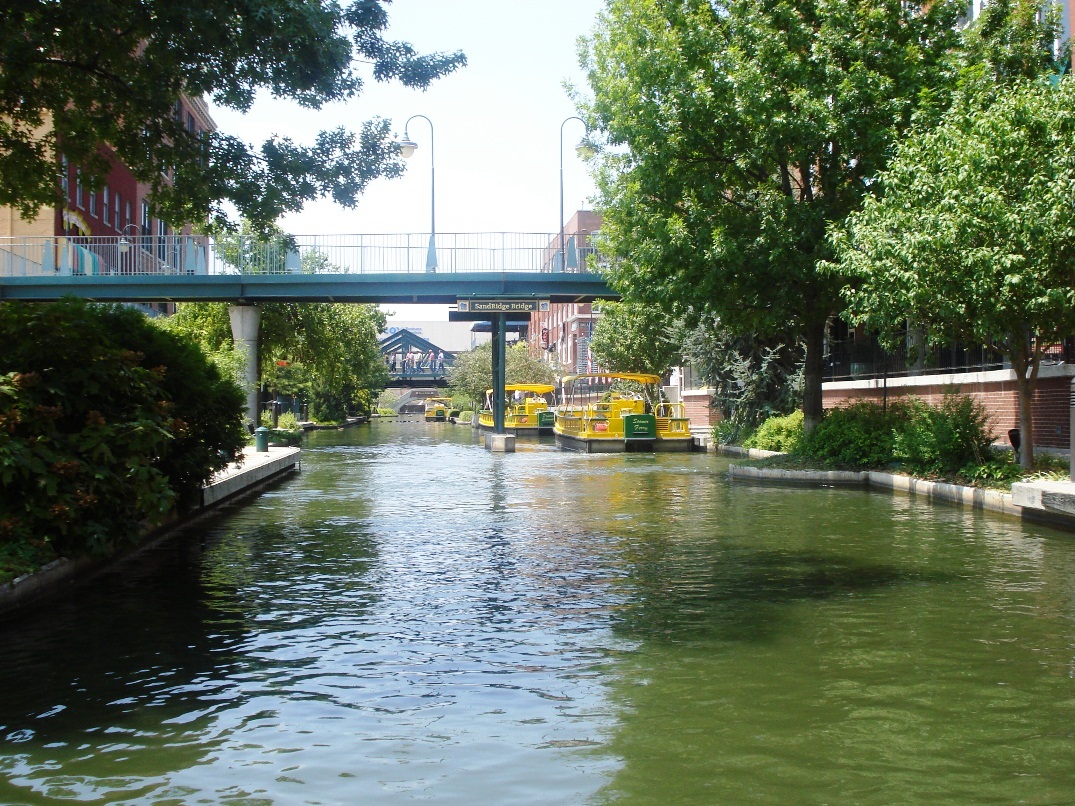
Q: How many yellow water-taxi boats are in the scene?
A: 3